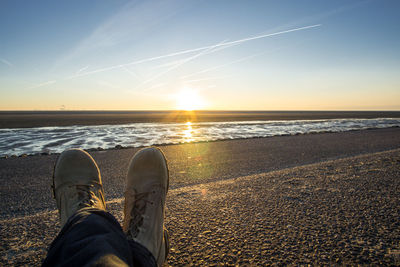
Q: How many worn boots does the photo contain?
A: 2